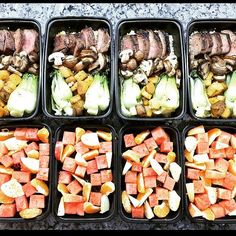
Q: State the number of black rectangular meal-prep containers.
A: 8